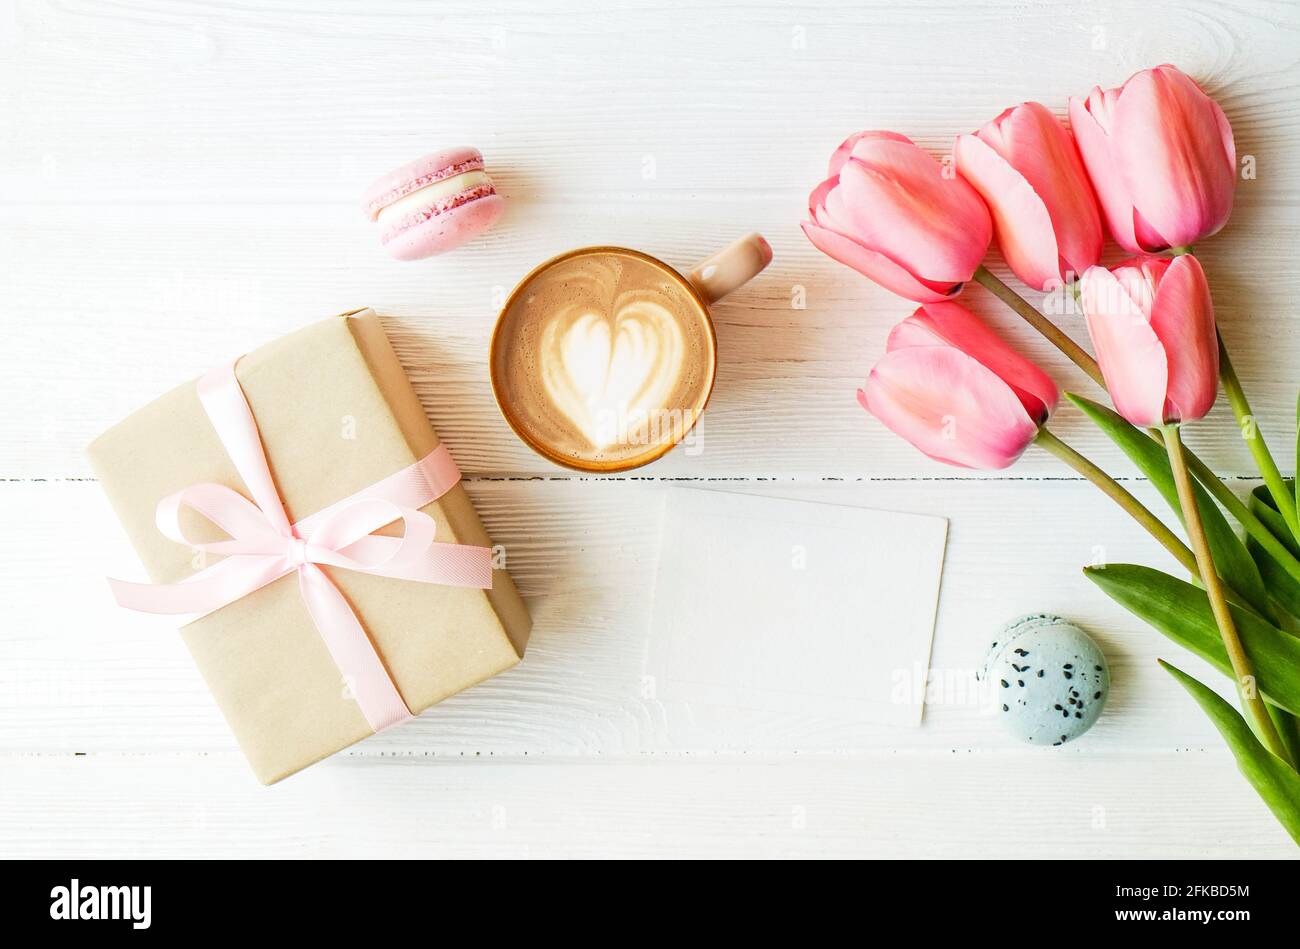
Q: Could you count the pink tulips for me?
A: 5